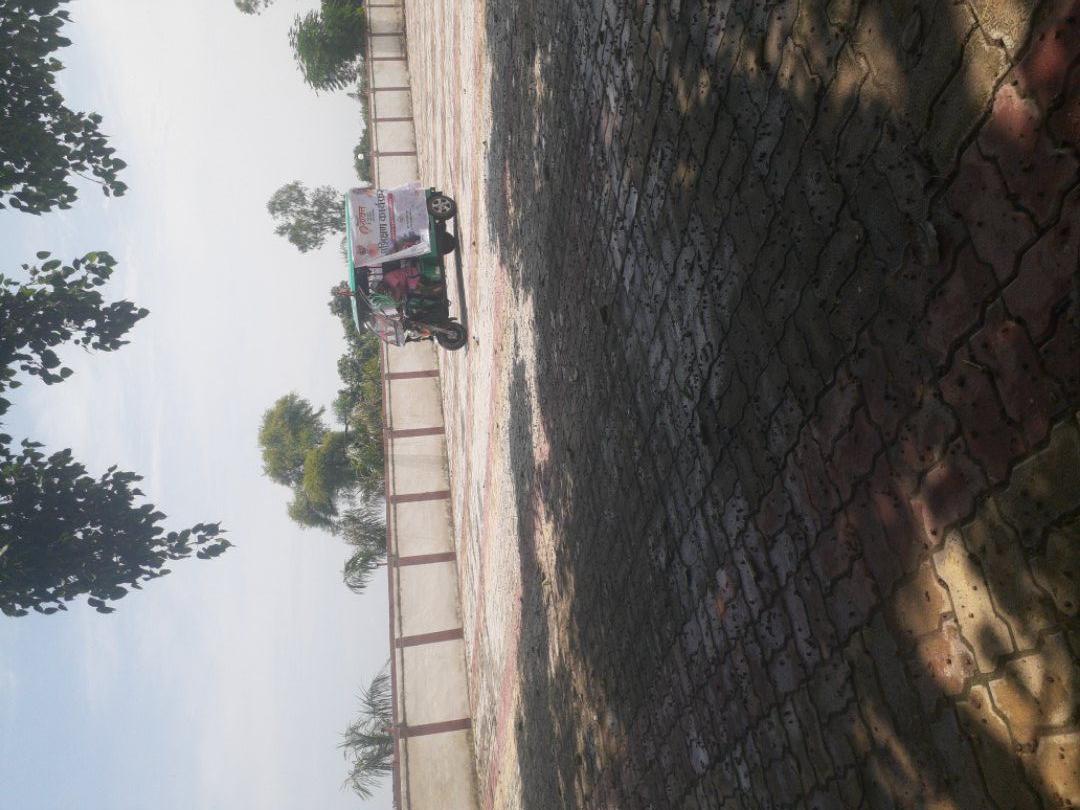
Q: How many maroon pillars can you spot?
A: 12